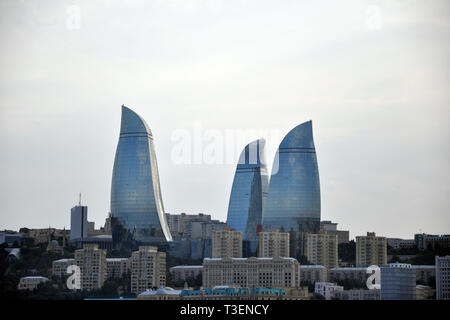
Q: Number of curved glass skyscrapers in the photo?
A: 3